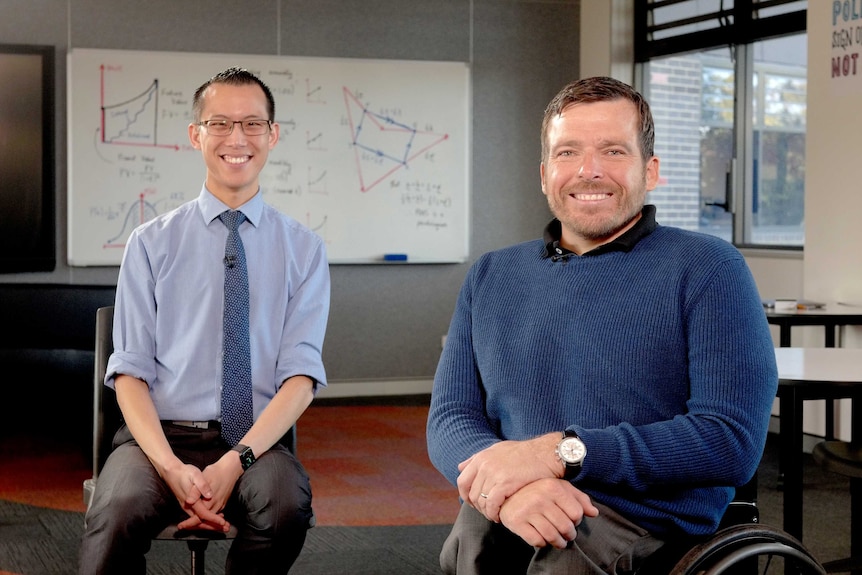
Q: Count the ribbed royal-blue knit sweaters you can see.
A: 1